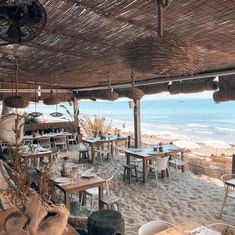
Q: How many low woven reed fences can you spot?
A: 1